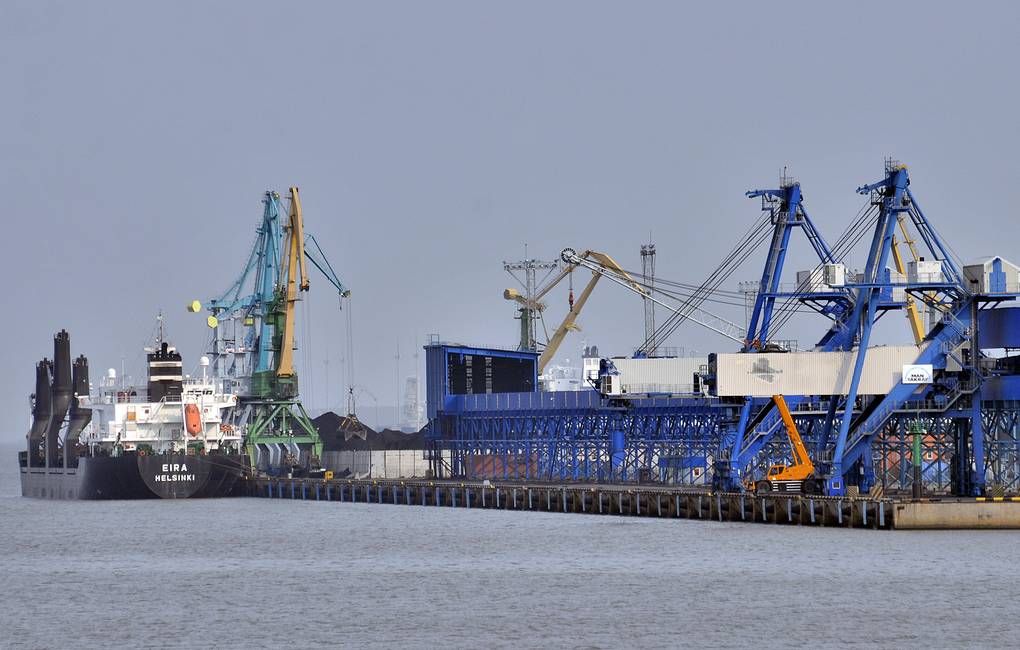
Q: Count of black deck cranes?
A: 3